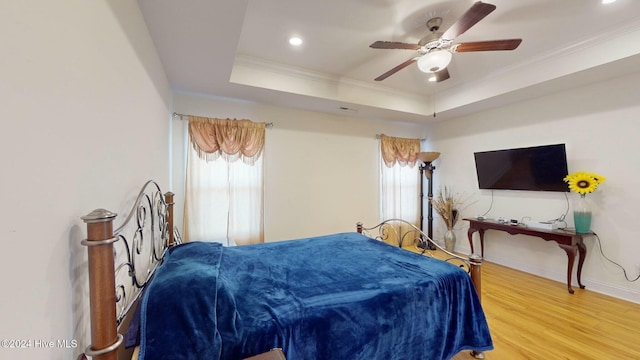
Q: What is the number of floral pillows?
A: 0